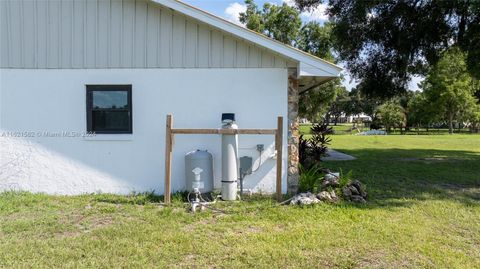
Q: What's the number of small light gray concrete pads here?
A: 1